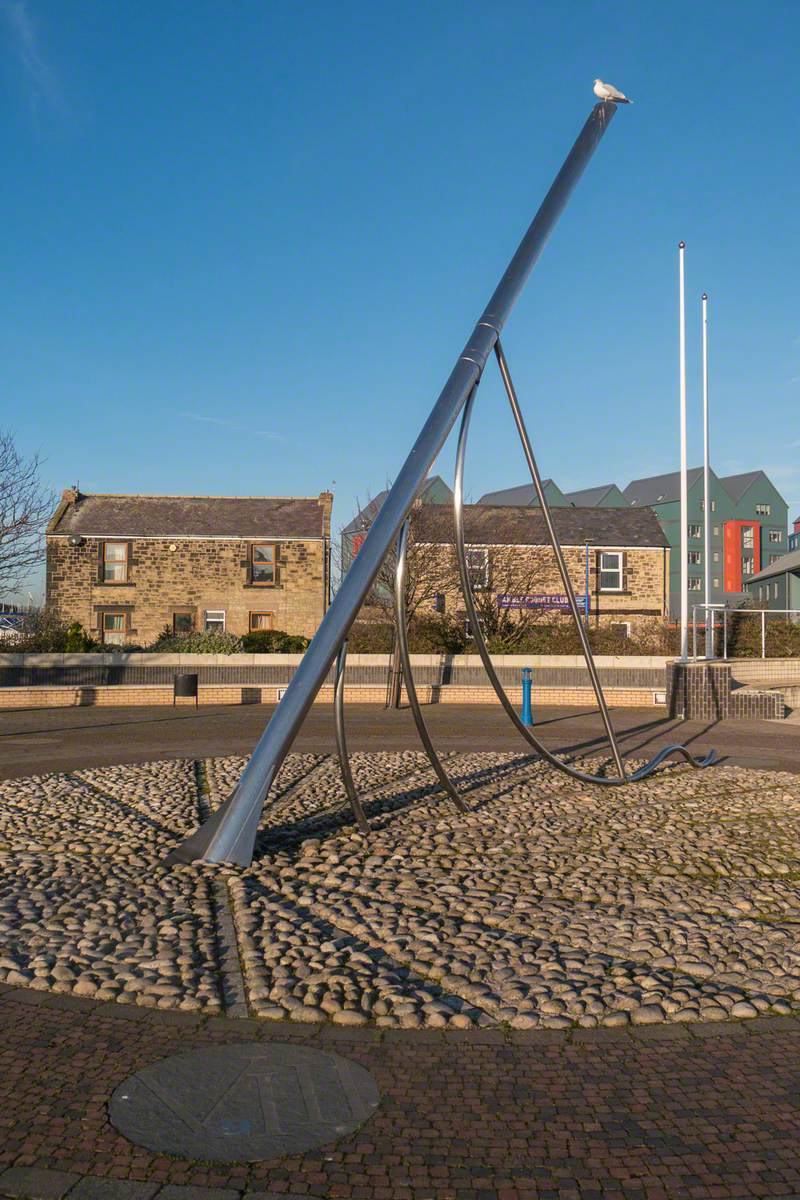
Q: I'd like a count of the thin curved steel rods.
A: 3